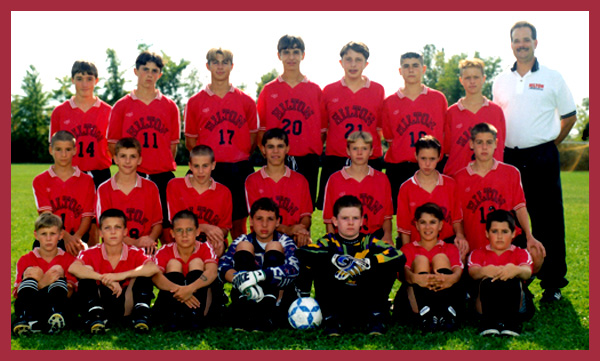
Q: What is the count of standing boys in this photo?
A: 7